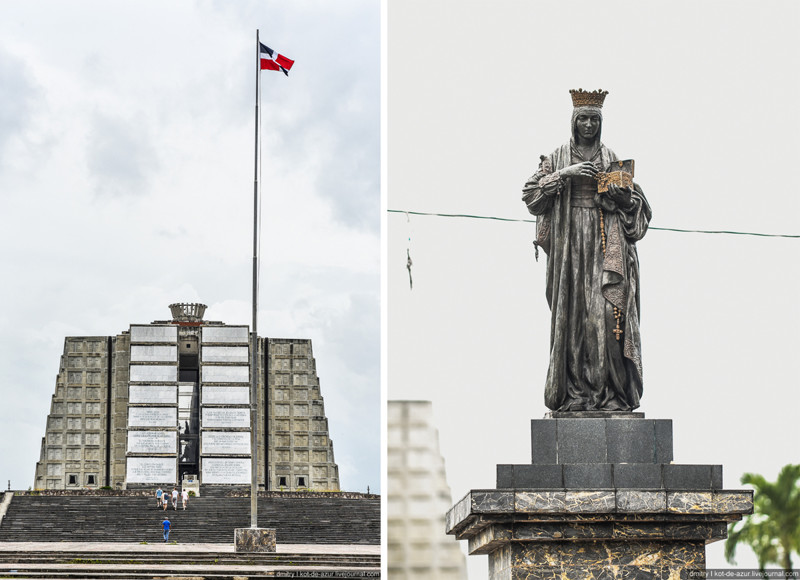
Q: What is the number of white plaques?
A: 14